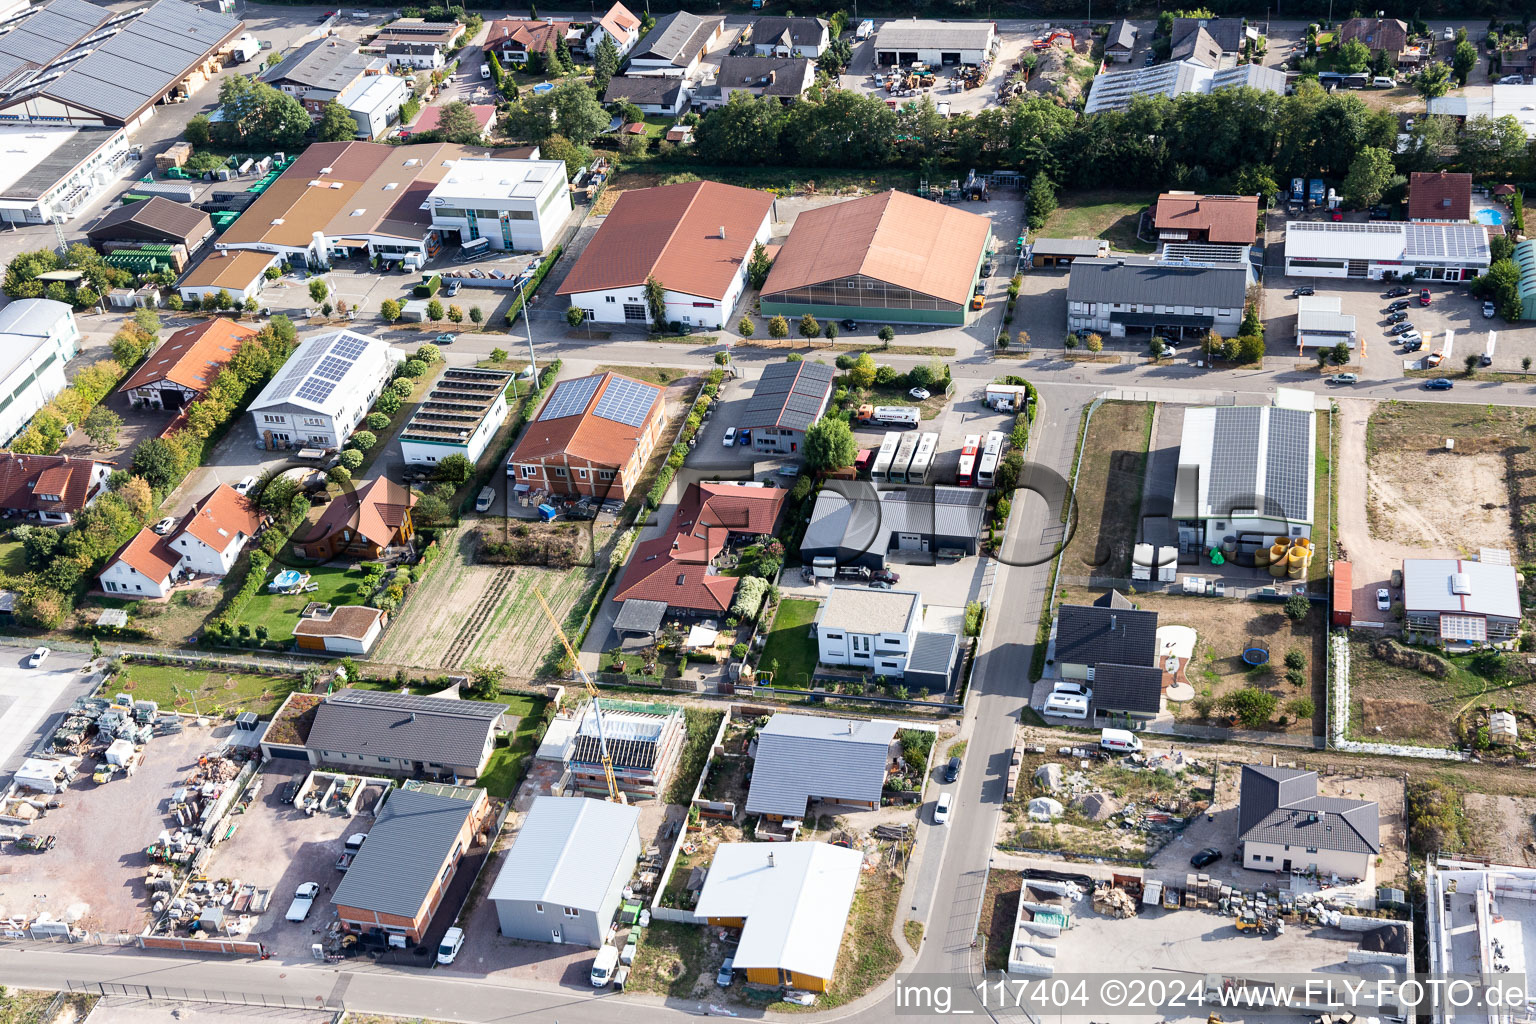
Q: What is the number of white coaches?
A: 4